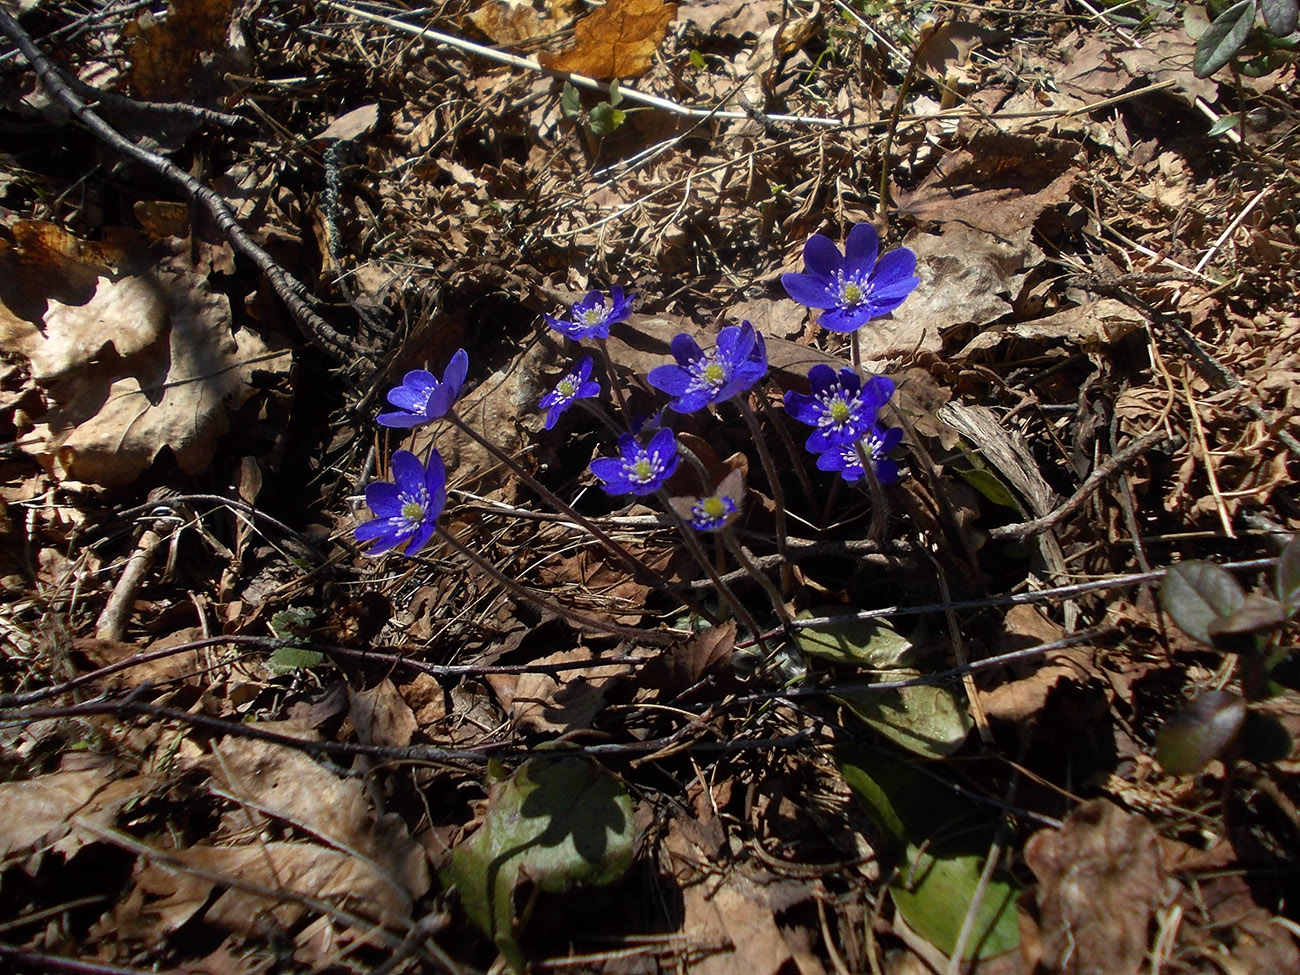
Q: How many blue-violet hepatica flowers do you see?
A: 10